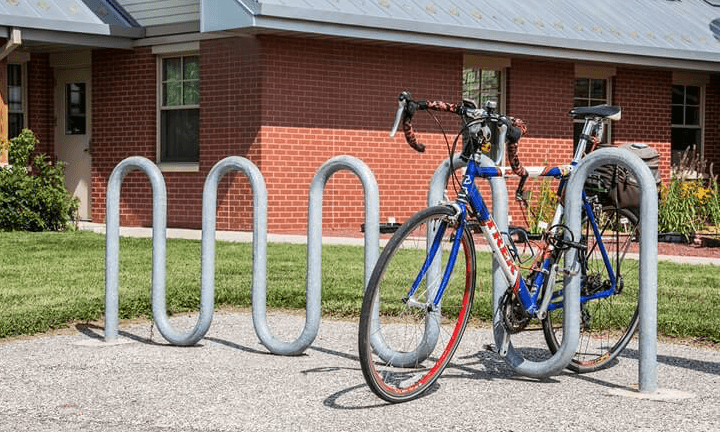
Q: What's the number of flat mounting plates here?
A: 2